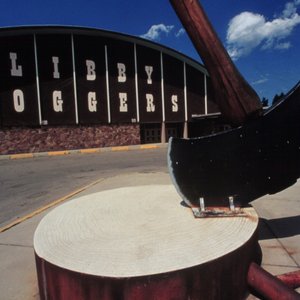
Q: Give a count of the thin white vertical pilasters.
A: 7